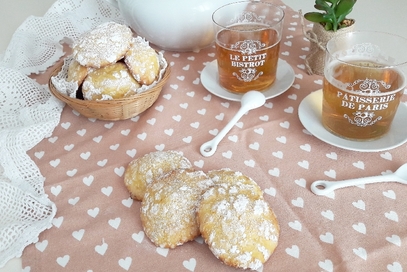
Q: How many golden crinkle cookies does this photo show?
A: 8